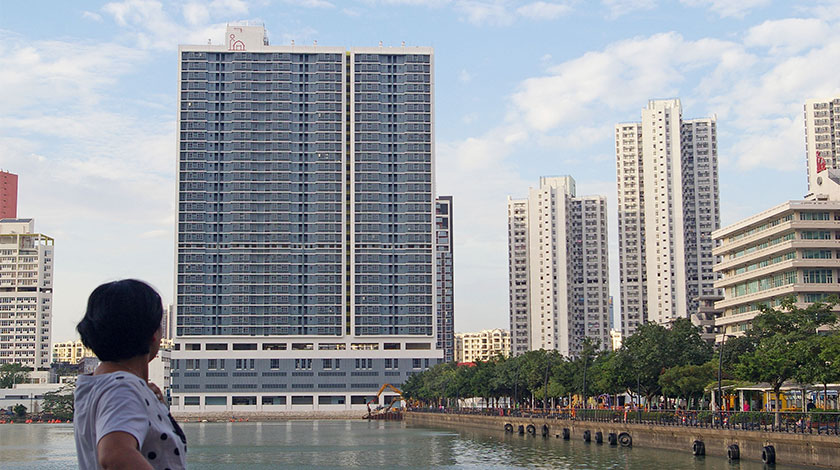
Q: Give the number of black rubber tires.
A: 12